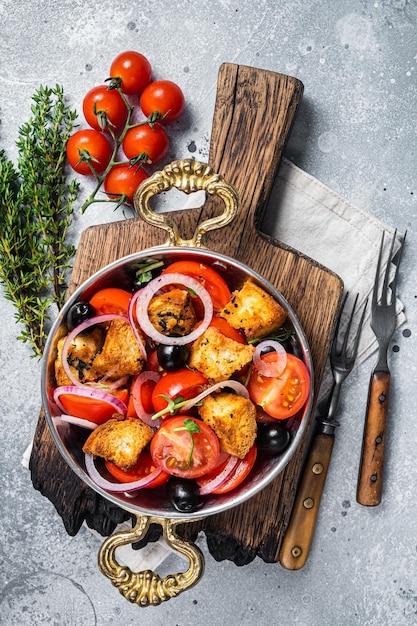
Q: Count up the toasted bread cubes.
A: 7